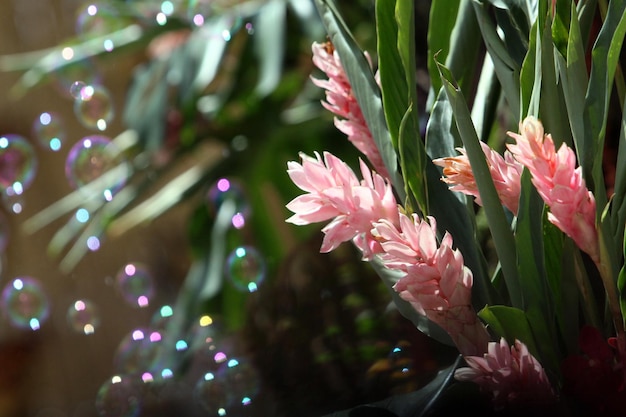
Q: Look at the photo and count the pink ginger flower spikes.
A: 6